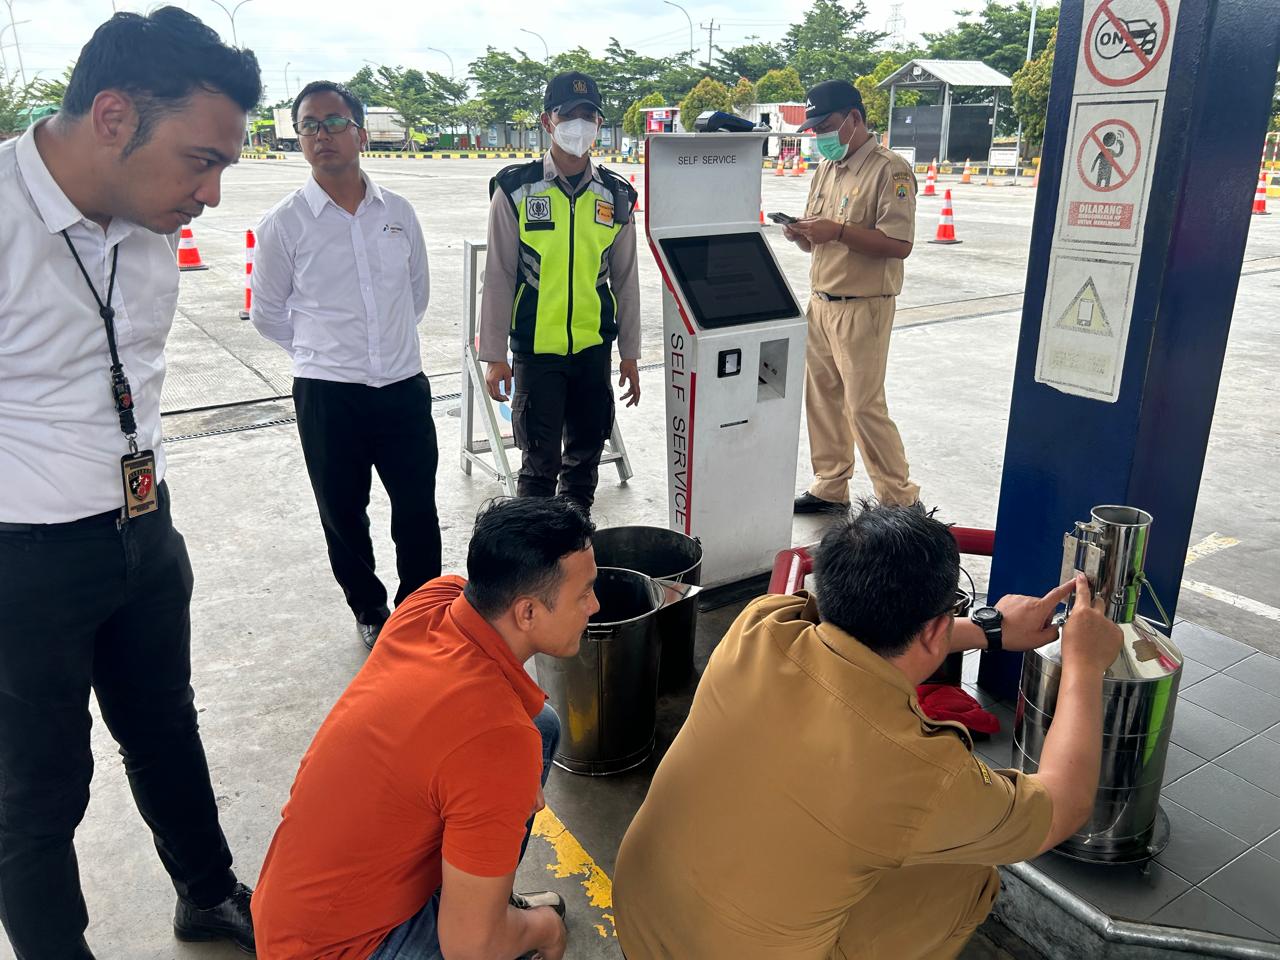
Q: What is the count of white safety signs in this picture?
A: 3